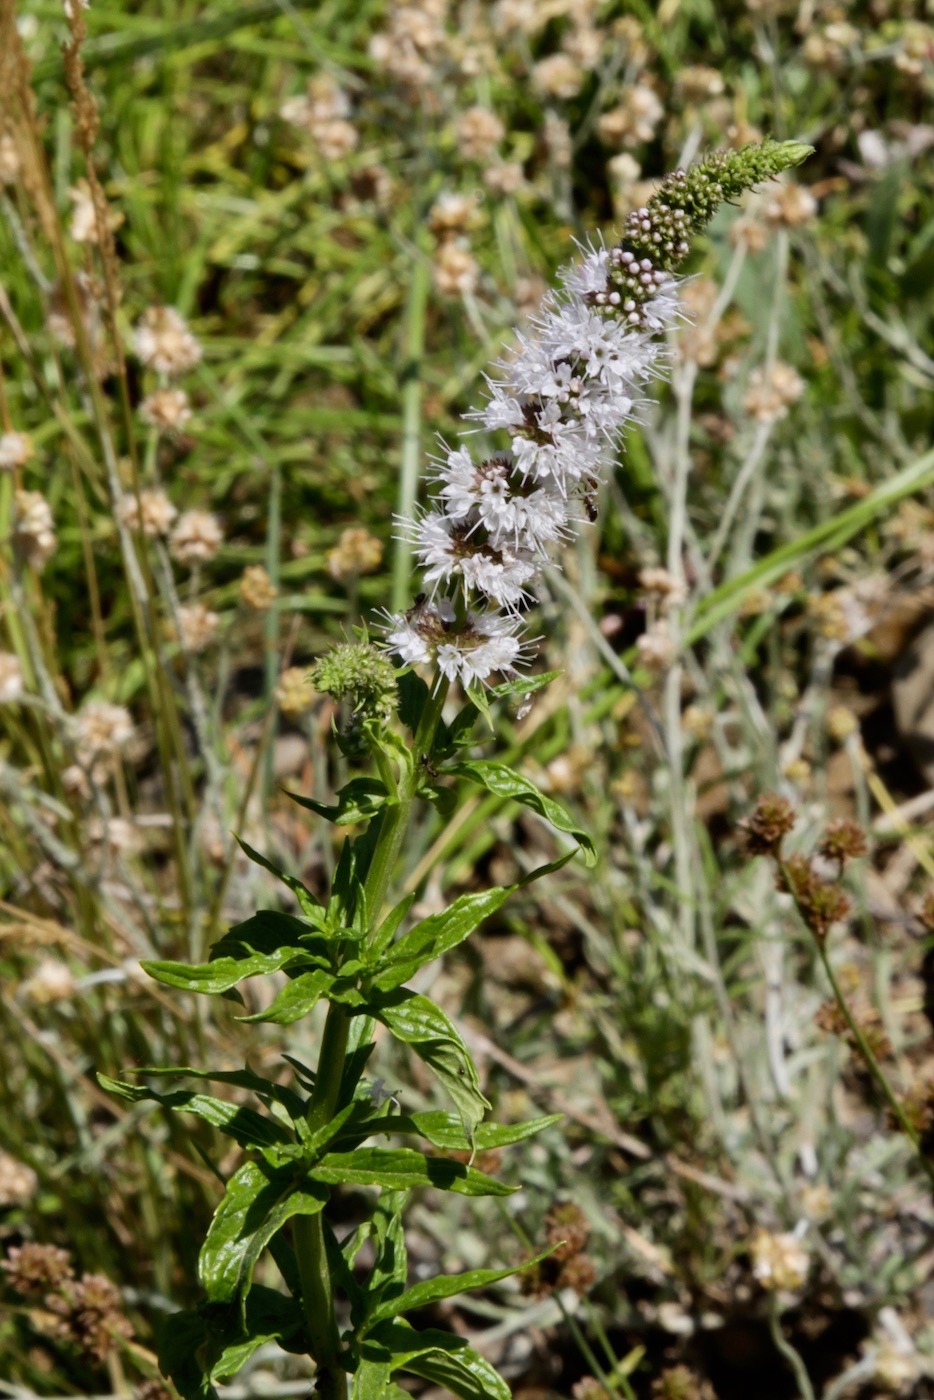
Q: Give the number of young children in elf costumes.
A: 0